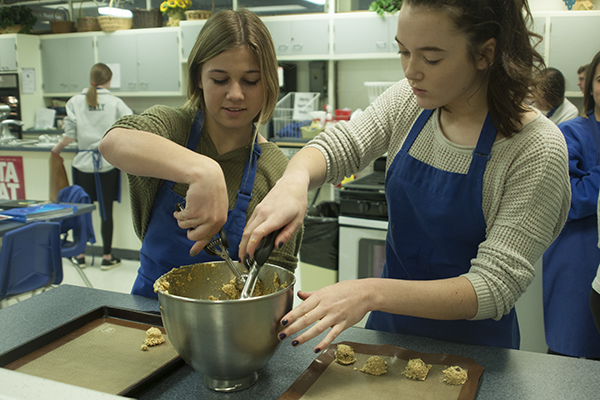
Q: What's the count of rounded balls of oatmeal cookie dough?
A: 5